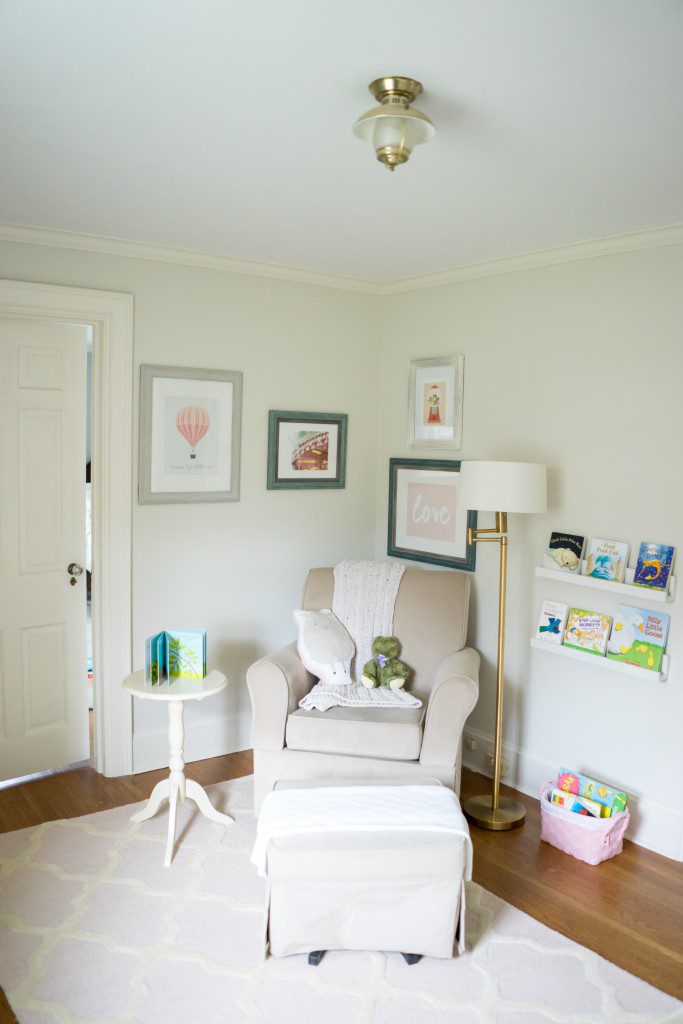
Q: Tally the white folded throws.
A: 2